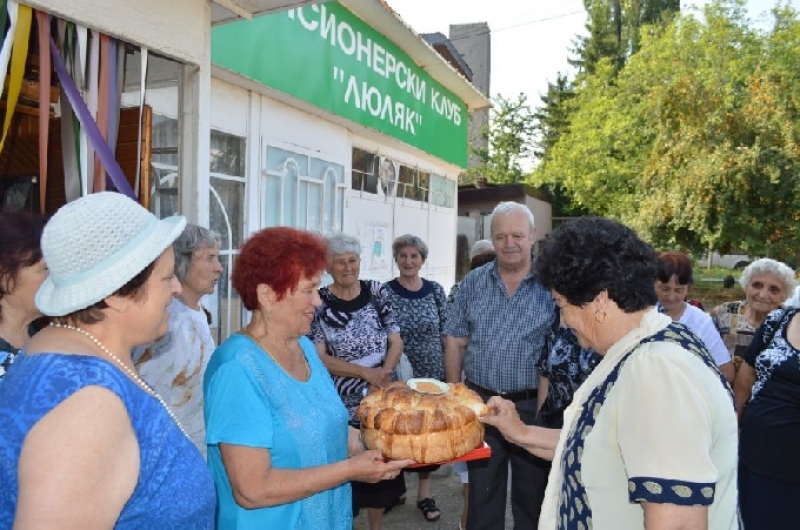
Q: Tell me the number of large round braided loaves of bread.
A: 1